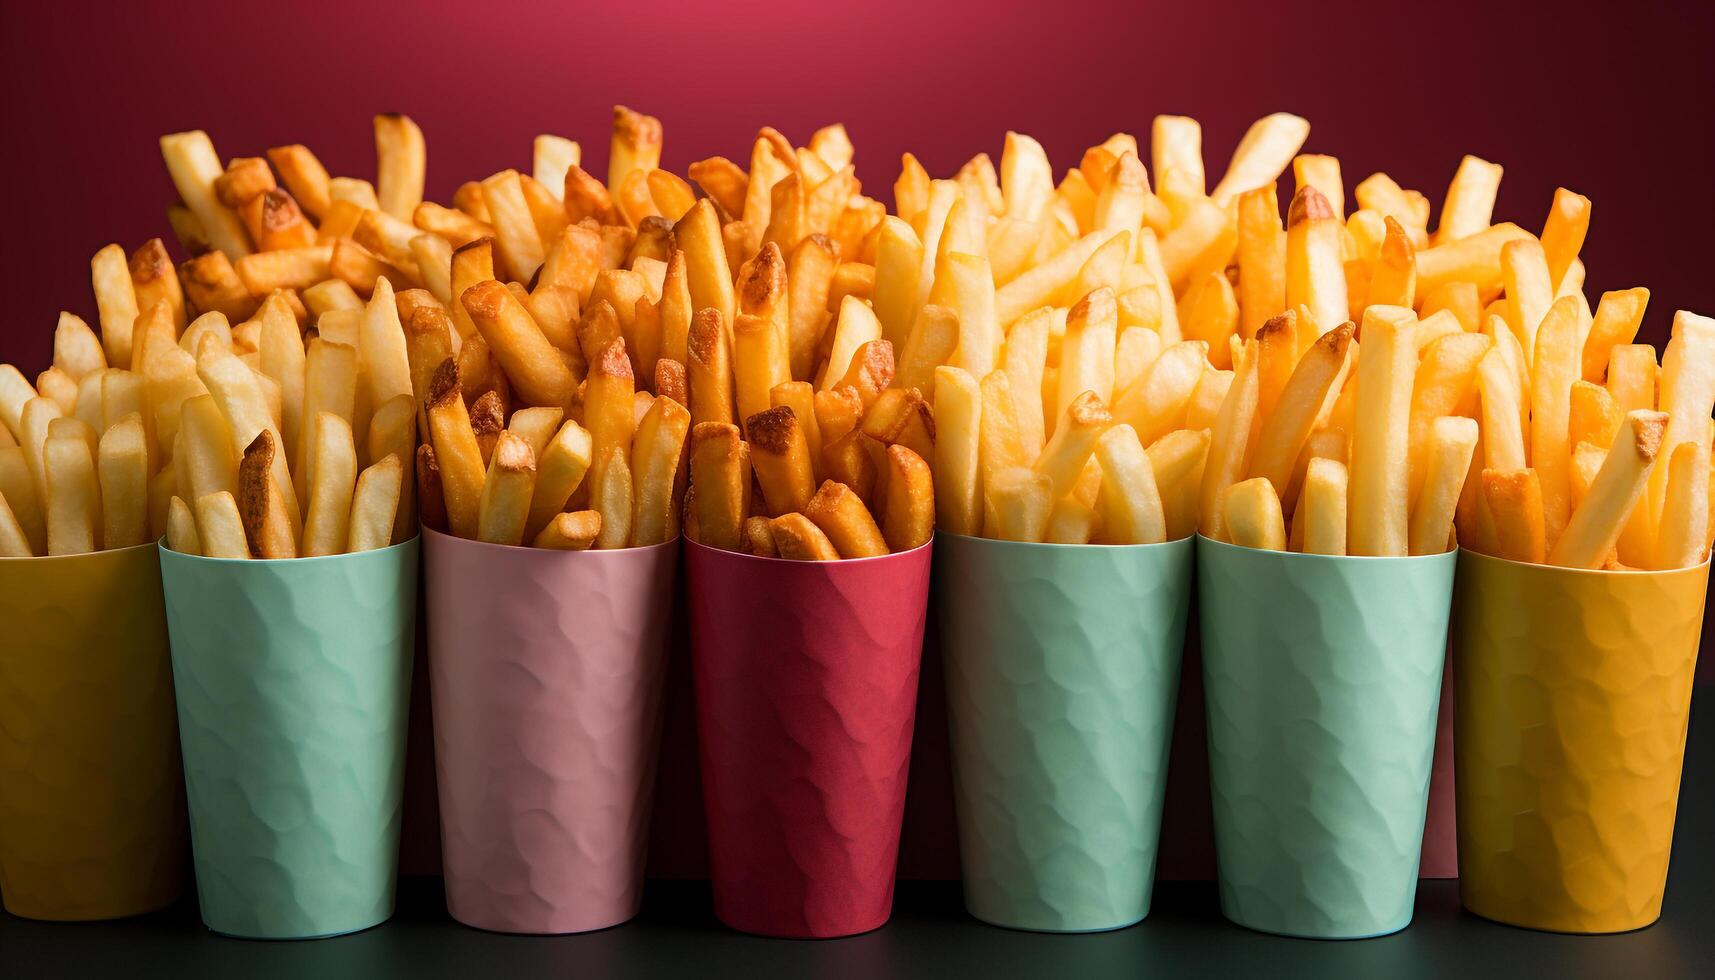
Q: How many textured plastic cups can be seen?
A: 7